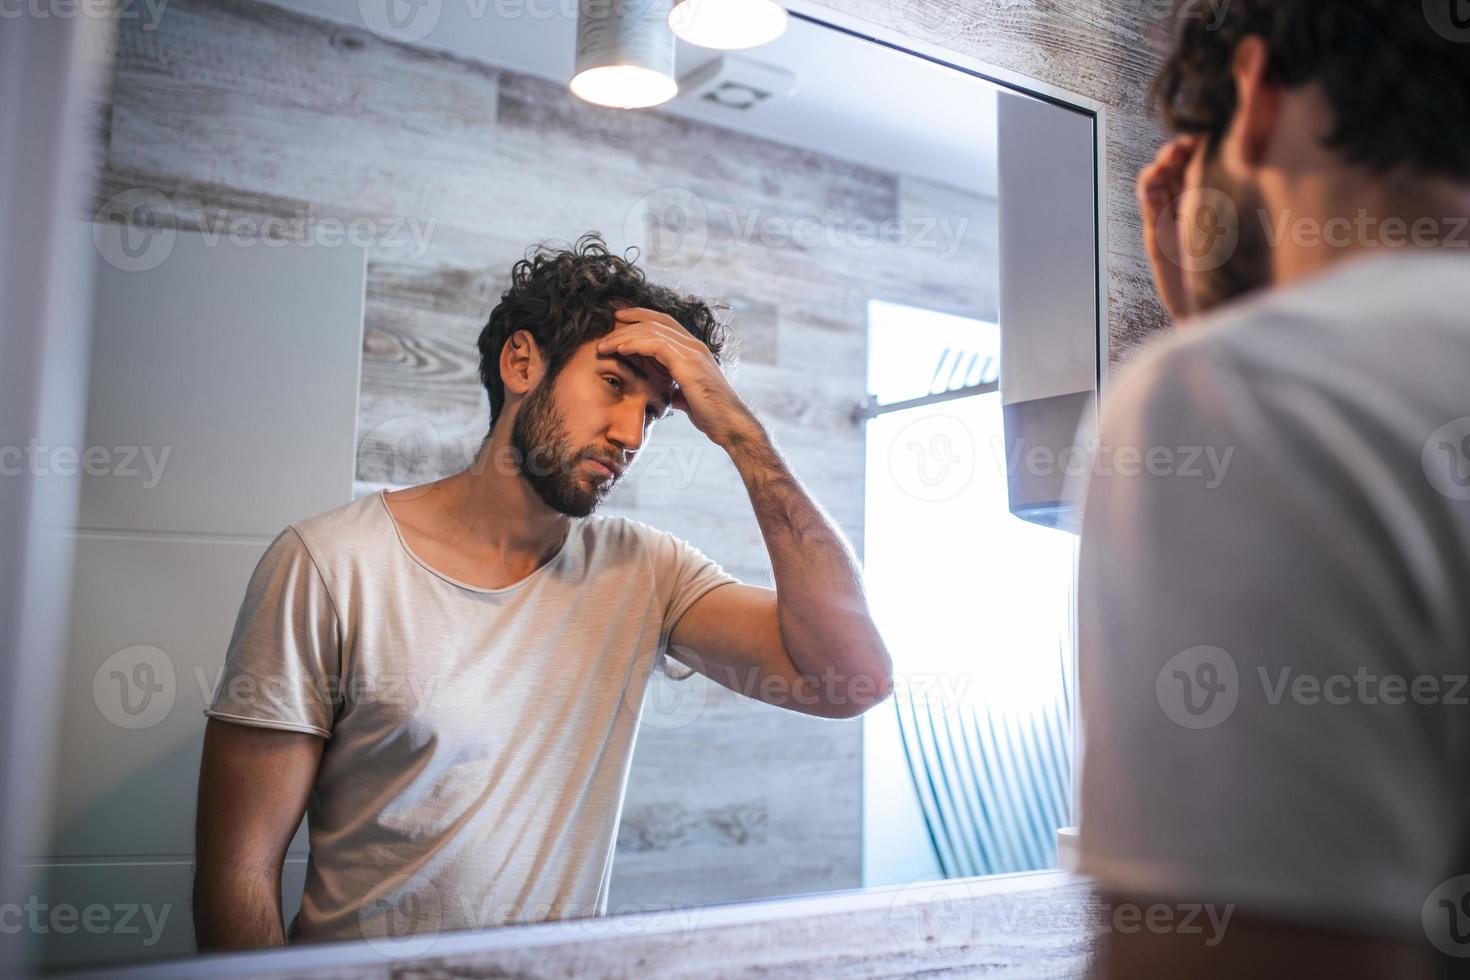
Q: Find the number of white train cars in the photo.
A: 0